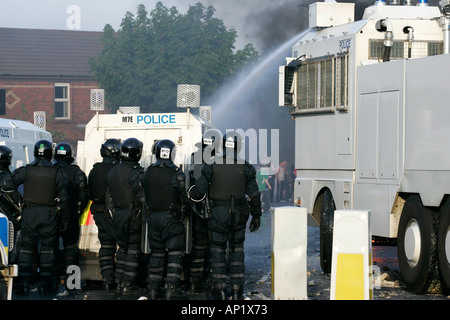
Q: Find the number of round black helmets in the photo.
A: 8